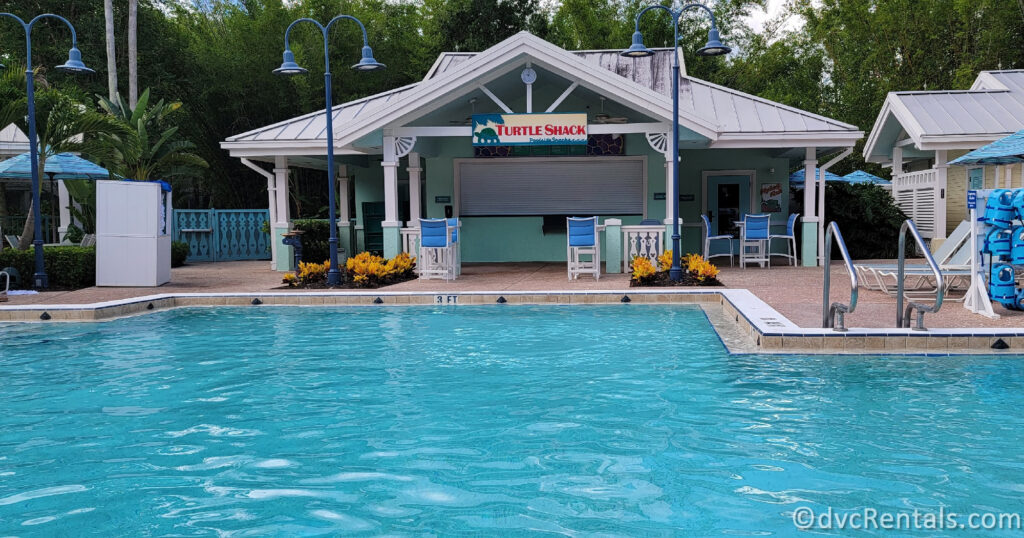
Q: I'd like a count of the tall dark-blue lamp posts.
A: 3